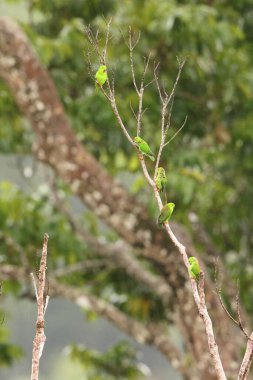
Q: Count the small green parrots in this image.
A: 5